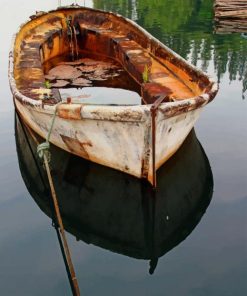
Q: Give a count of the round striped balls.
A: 0